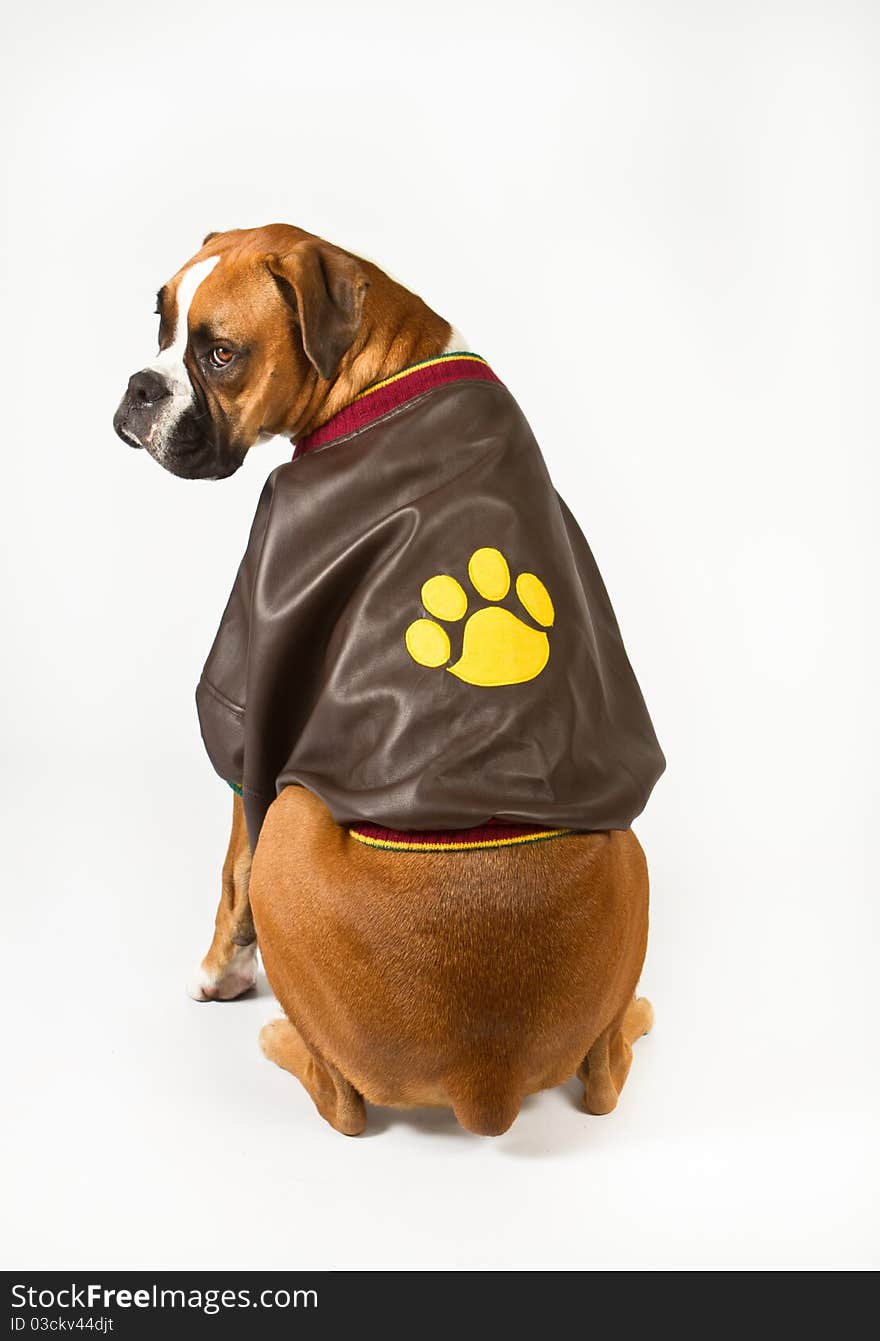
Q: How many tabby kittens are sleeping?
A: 0